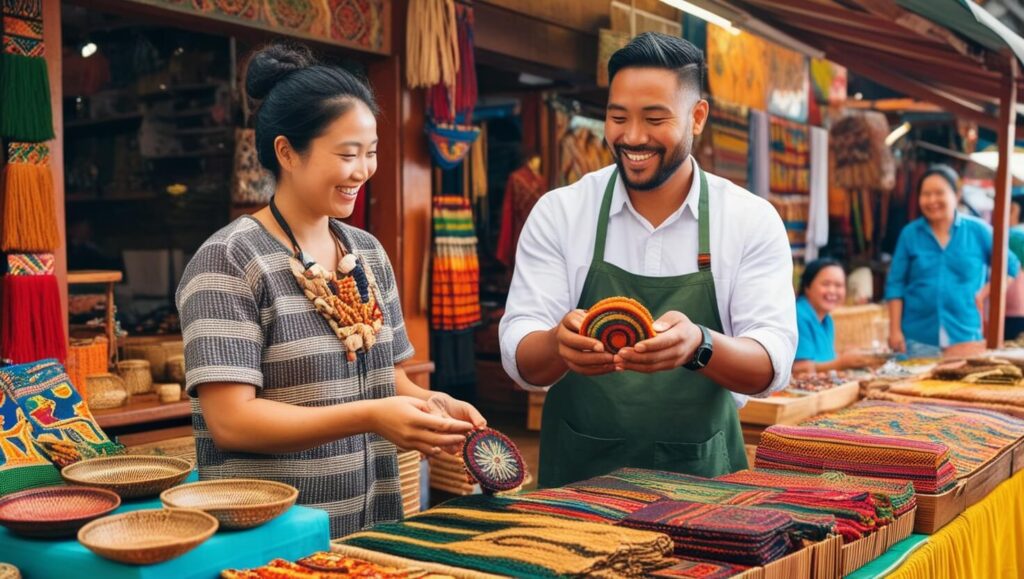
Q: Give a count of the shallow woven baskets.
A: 4